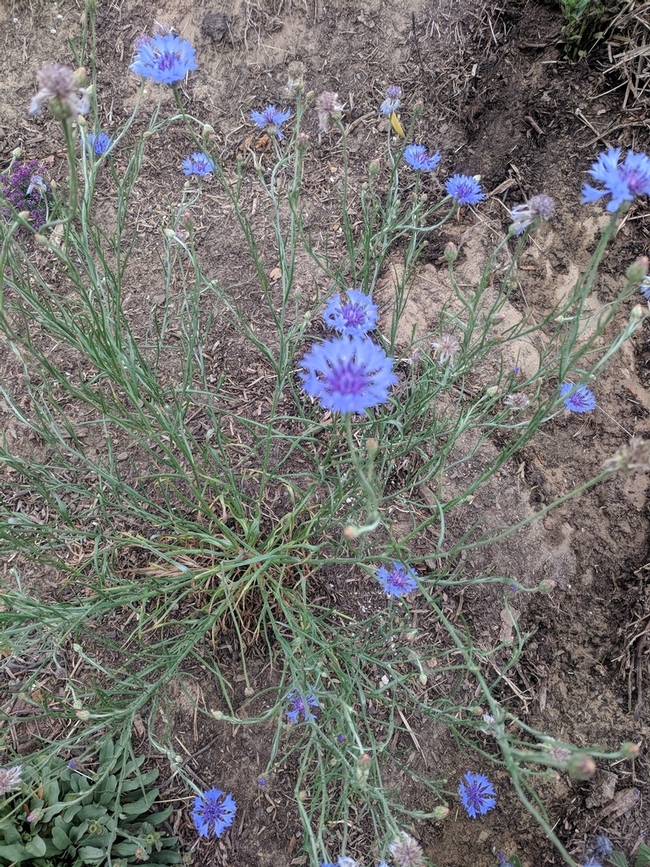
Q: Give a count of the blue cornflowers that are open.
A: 14